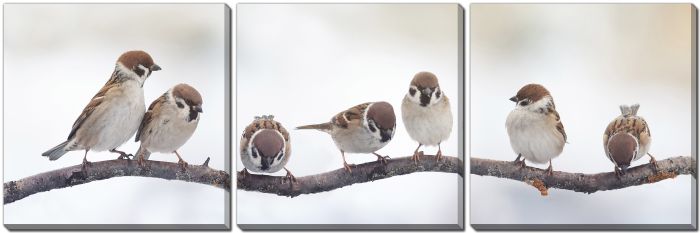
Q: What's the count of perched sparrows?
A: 7